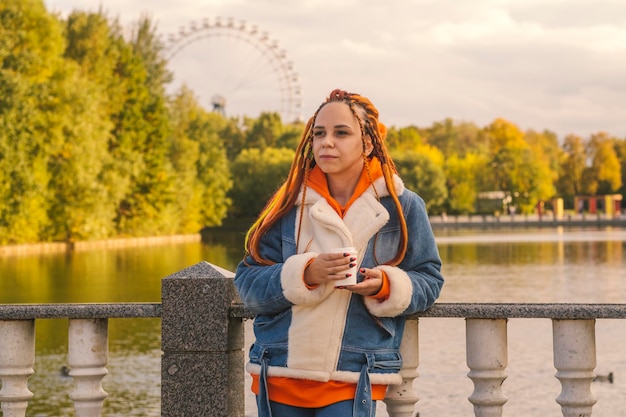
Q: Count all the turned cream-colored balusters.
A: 5